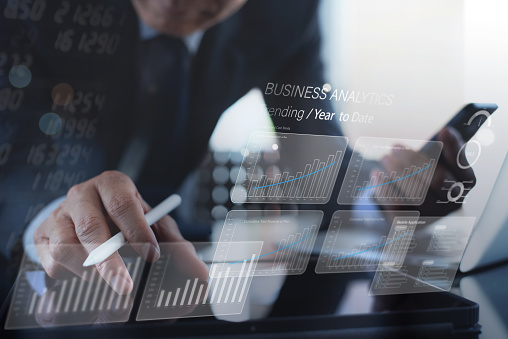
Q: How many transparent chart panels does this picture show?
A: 7